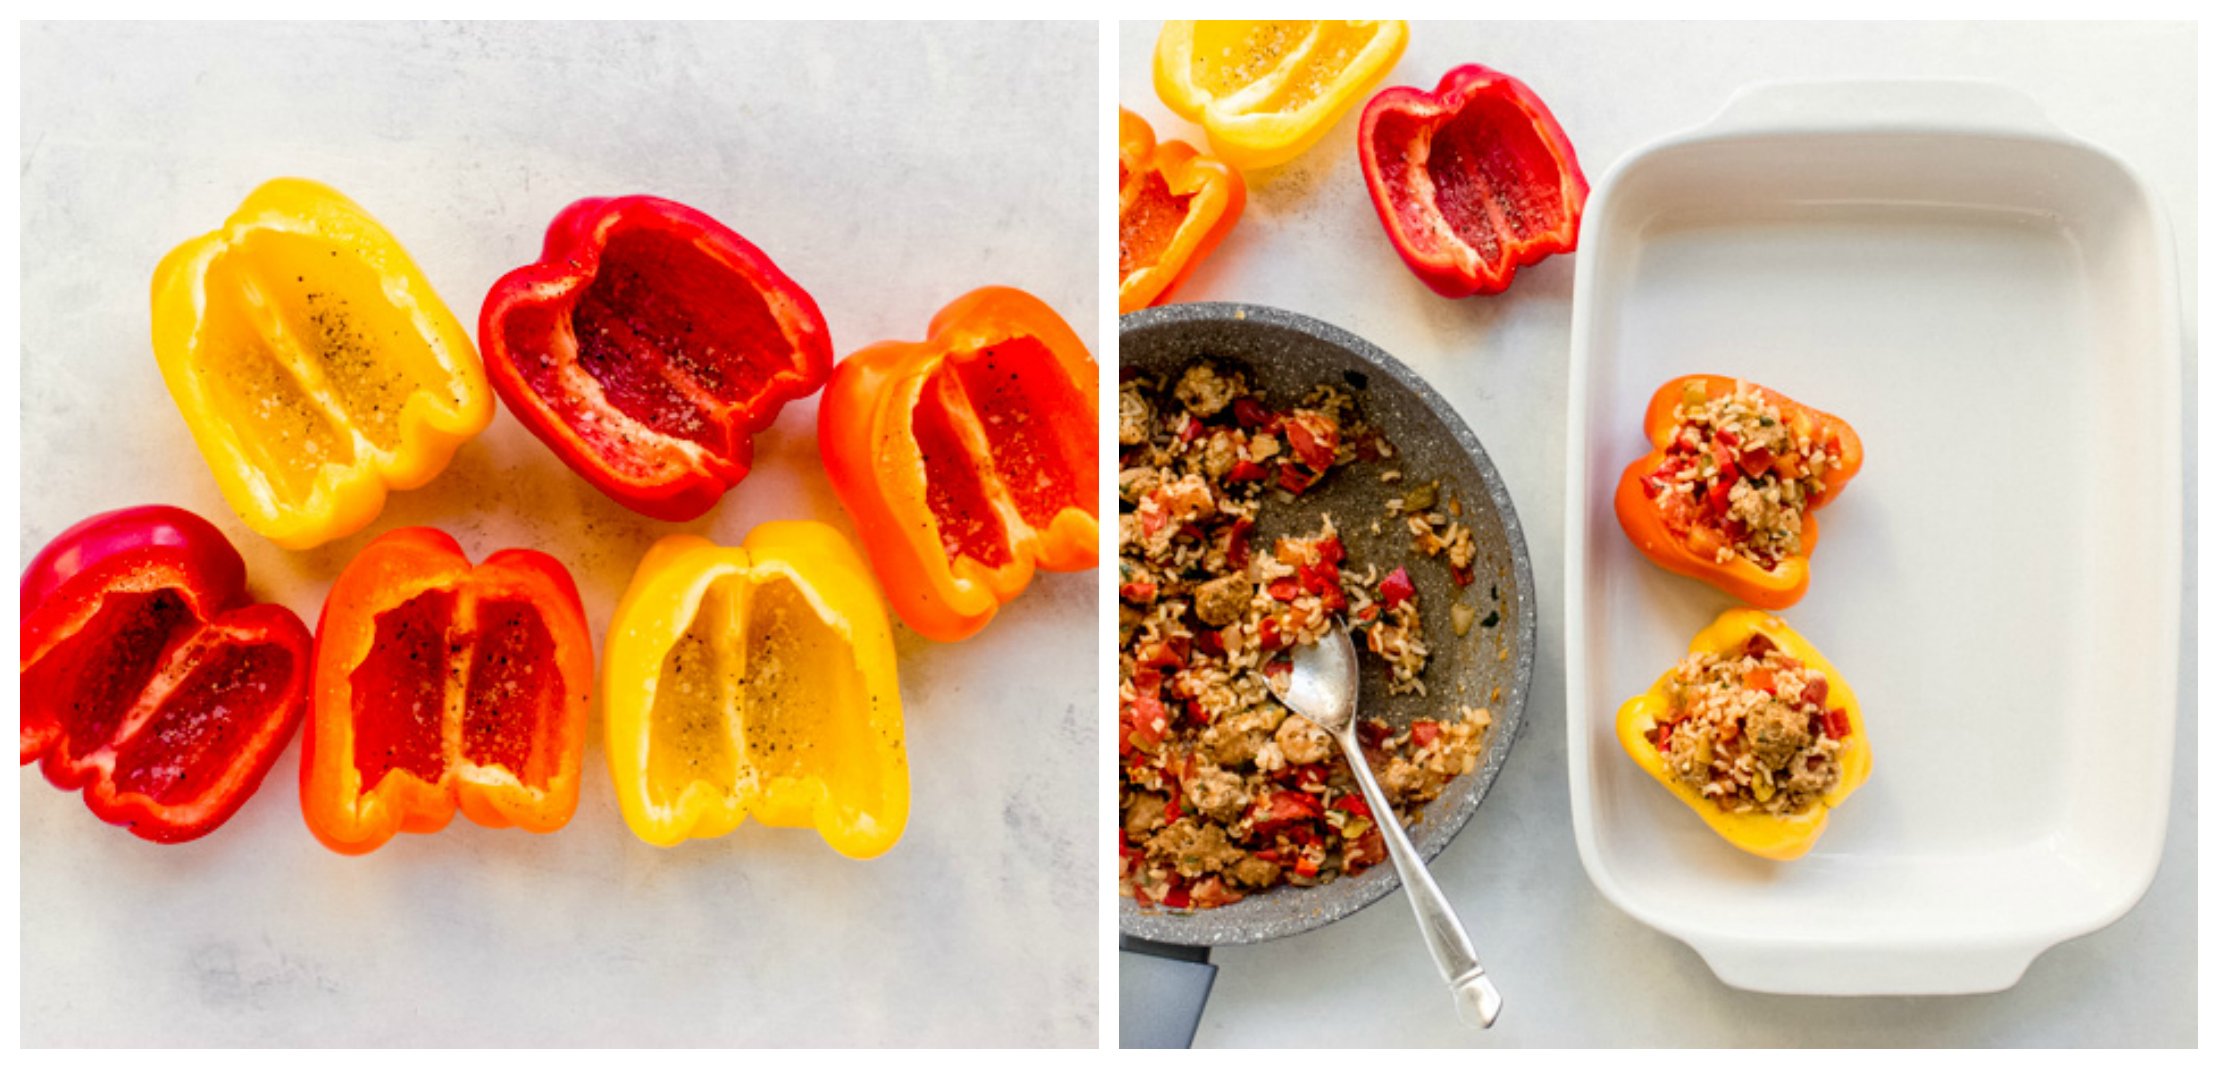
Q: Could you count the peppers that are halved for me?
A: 11